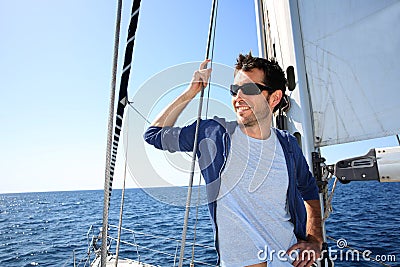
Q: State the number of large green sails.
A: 0